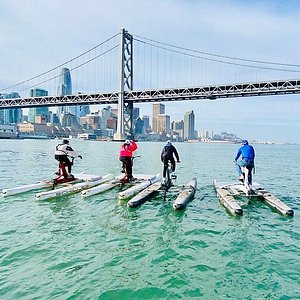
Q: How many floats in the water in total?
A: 8